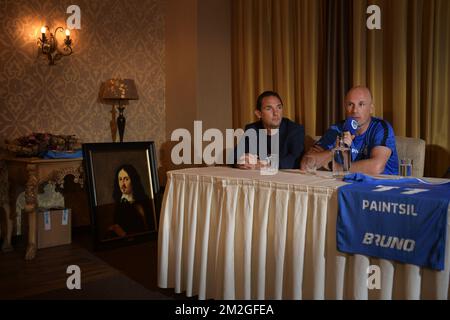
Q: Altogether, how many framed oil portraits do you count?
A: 1